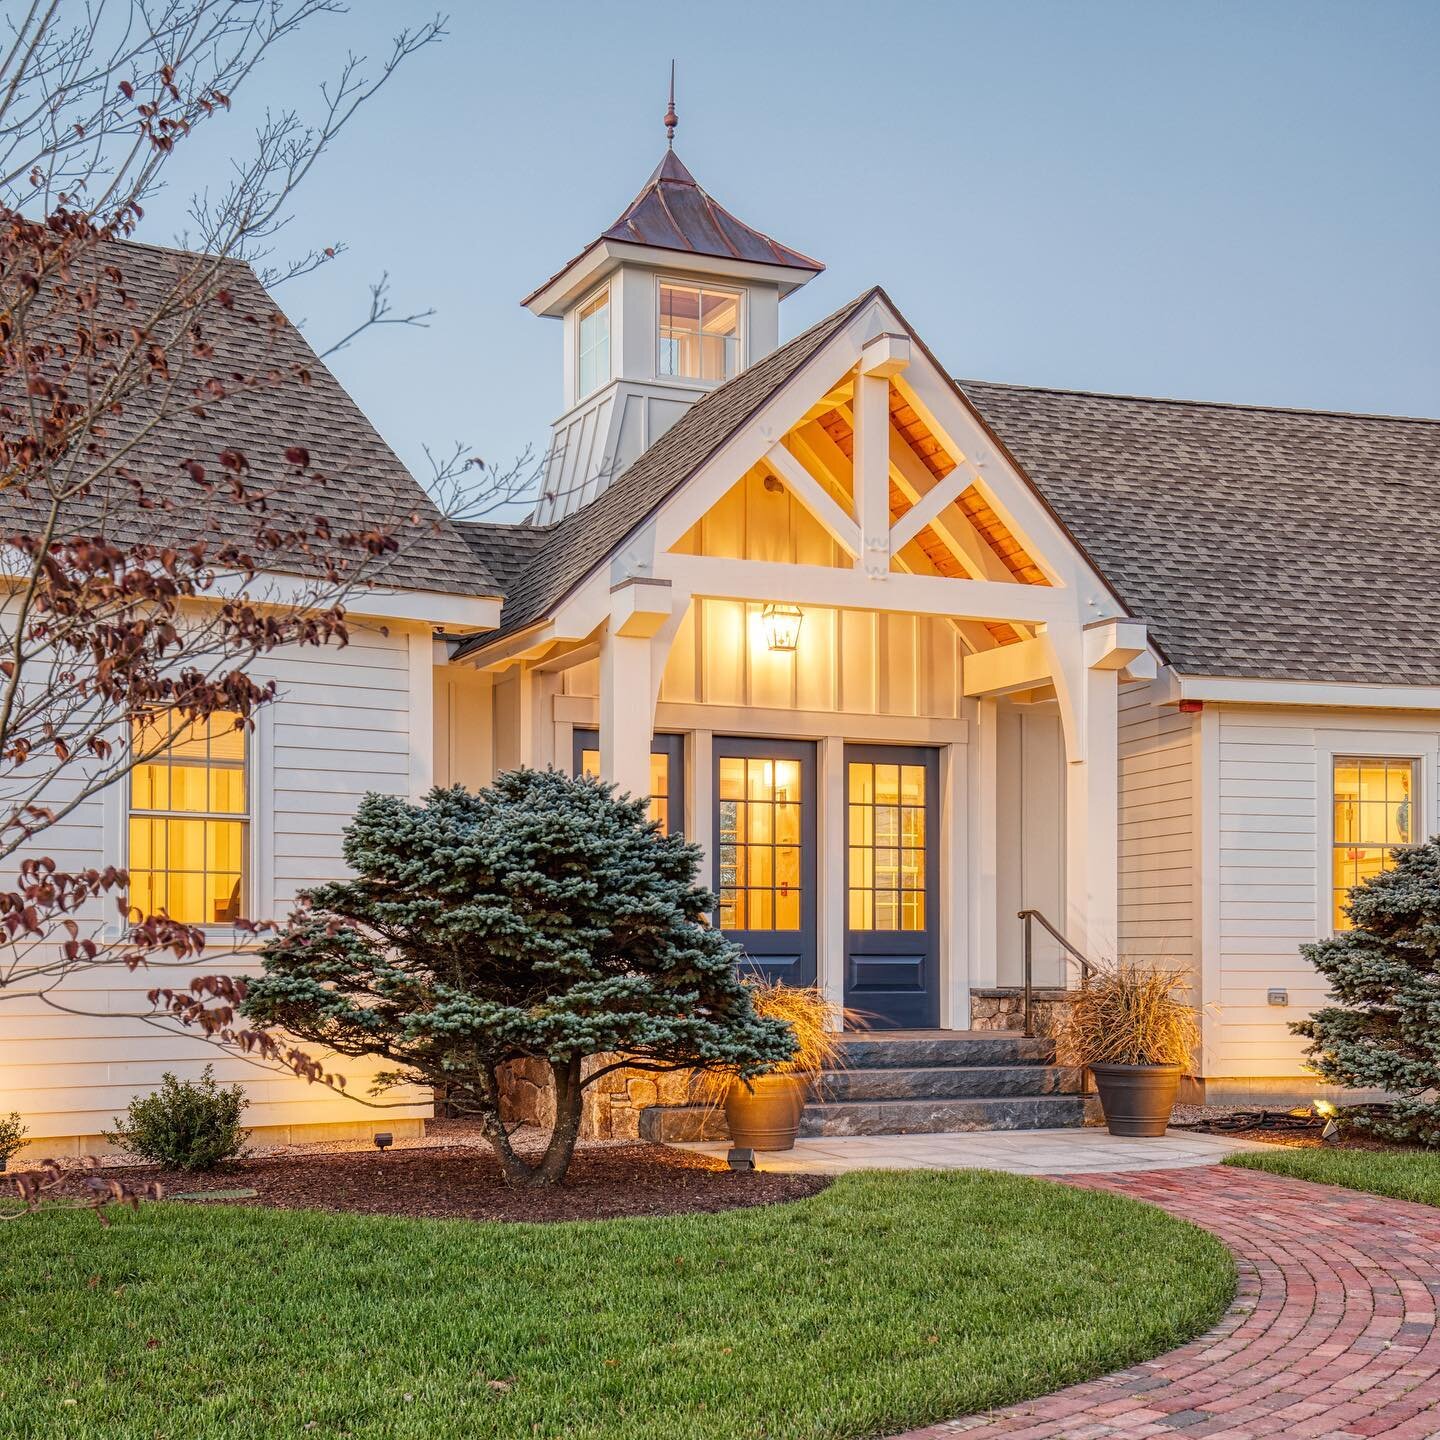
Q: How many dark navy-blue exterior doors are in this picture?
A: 3